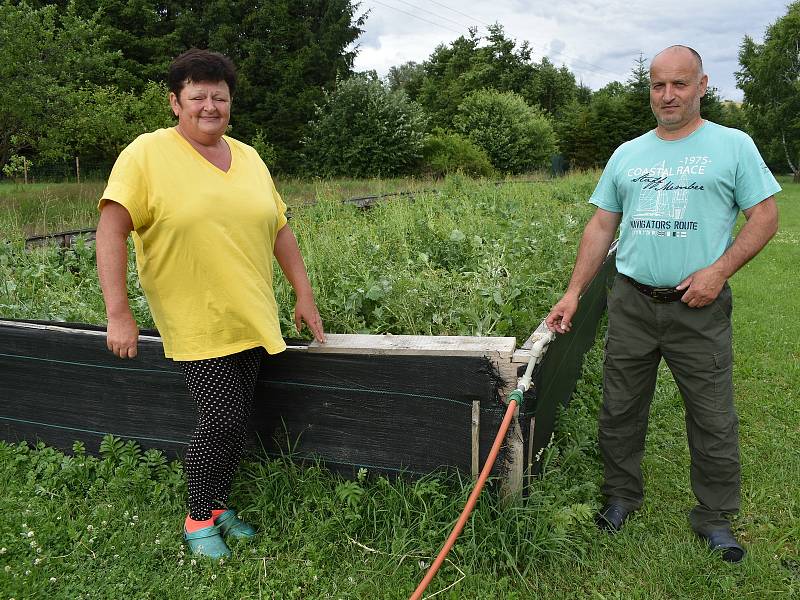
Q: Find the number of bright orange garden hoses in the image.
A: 1